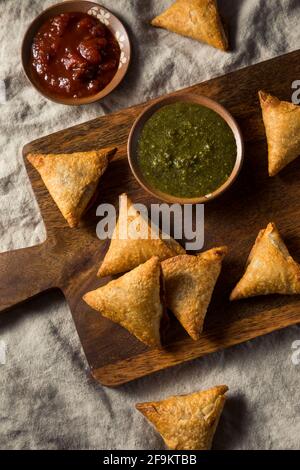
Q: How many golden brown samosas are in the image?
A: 8